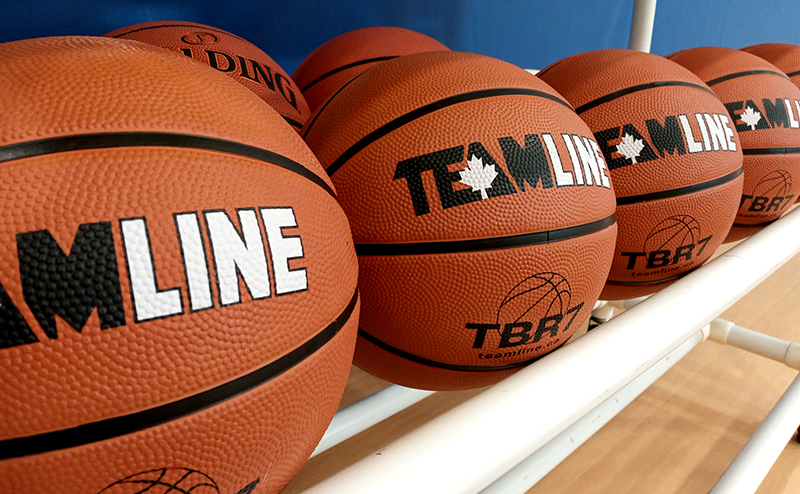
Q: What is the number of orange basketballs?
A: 7